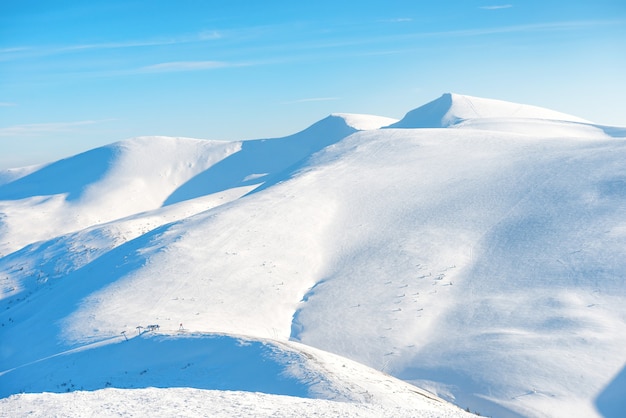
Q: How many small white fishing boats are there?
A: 0